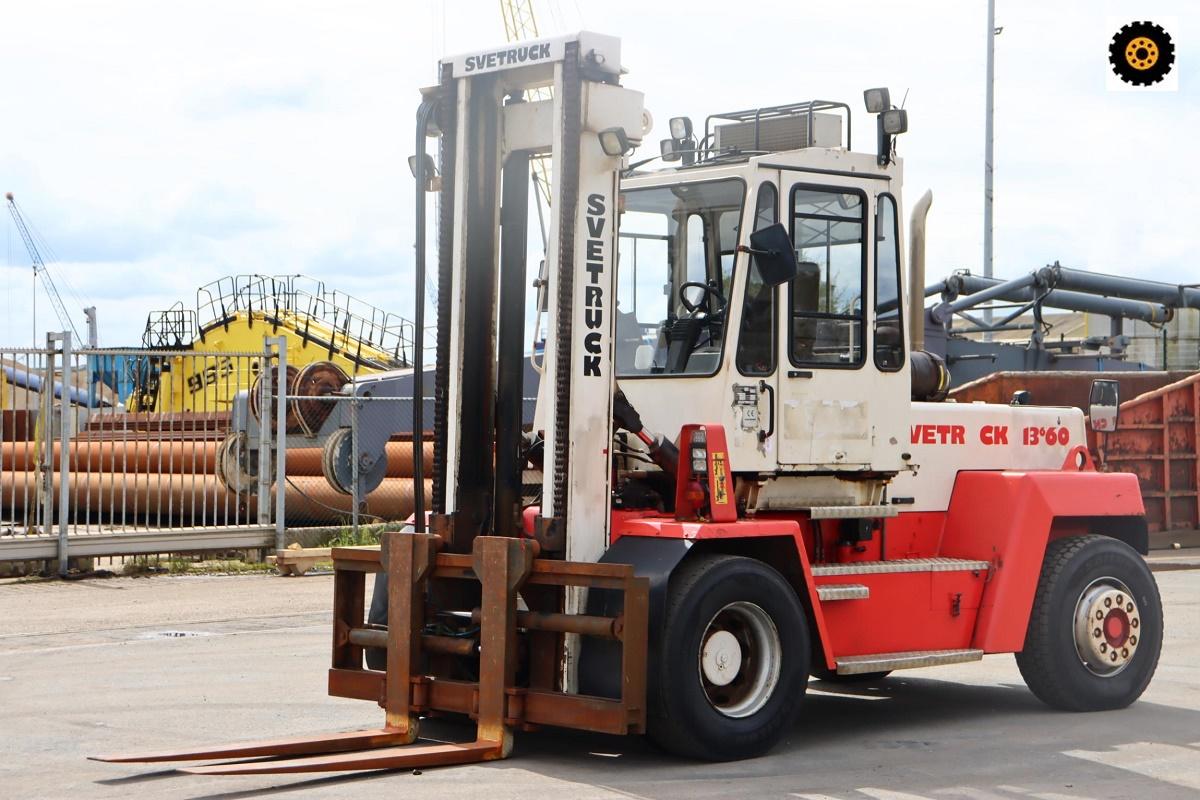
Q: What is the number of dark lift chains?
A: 2